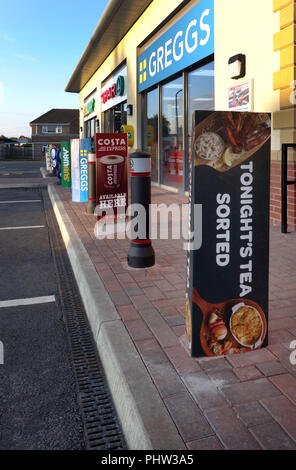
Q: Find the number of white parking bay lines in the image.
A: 3